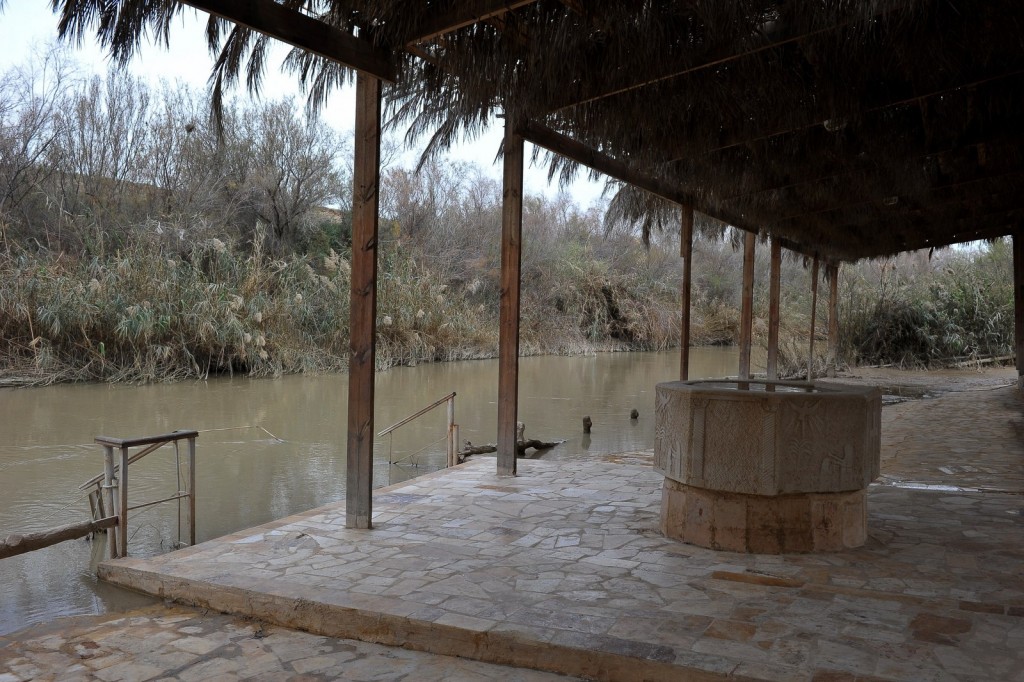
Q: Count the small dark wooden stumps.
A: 2